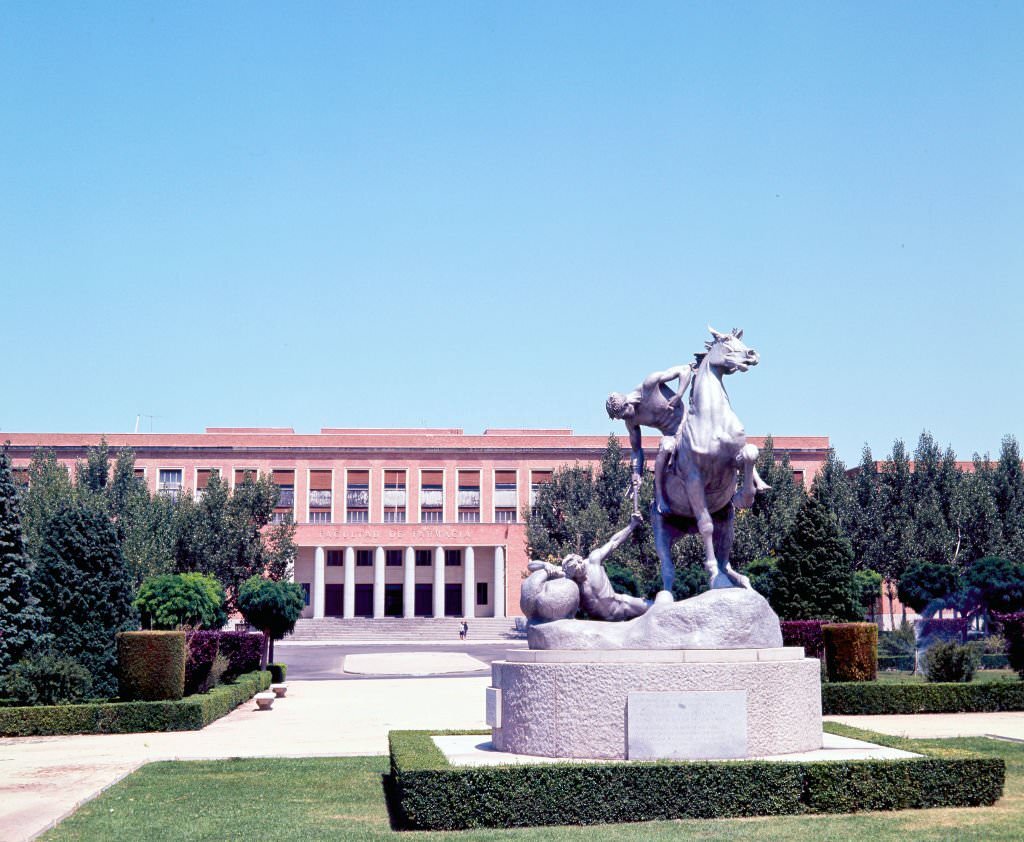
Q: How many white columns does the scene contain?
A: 7